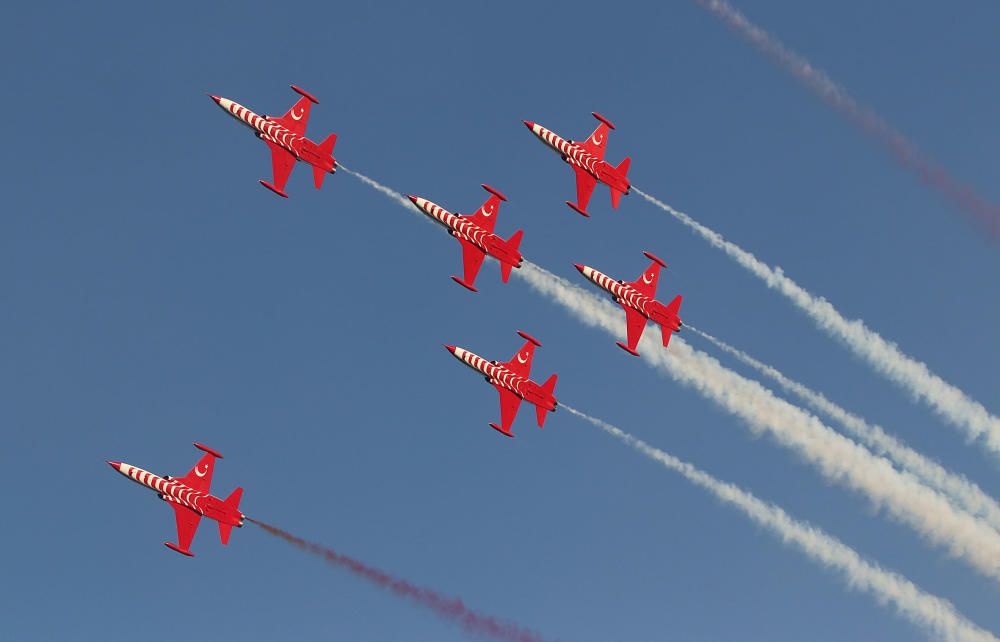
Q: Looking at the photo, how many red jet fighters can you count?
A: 6